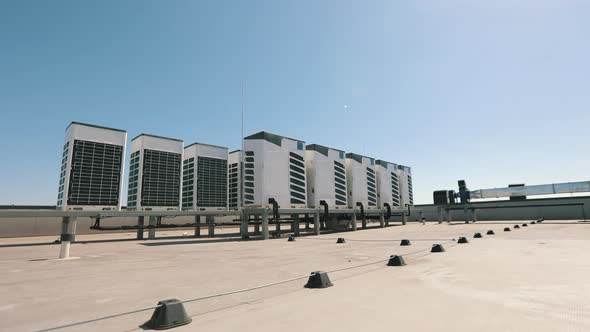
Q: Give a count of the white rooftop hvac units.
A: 9